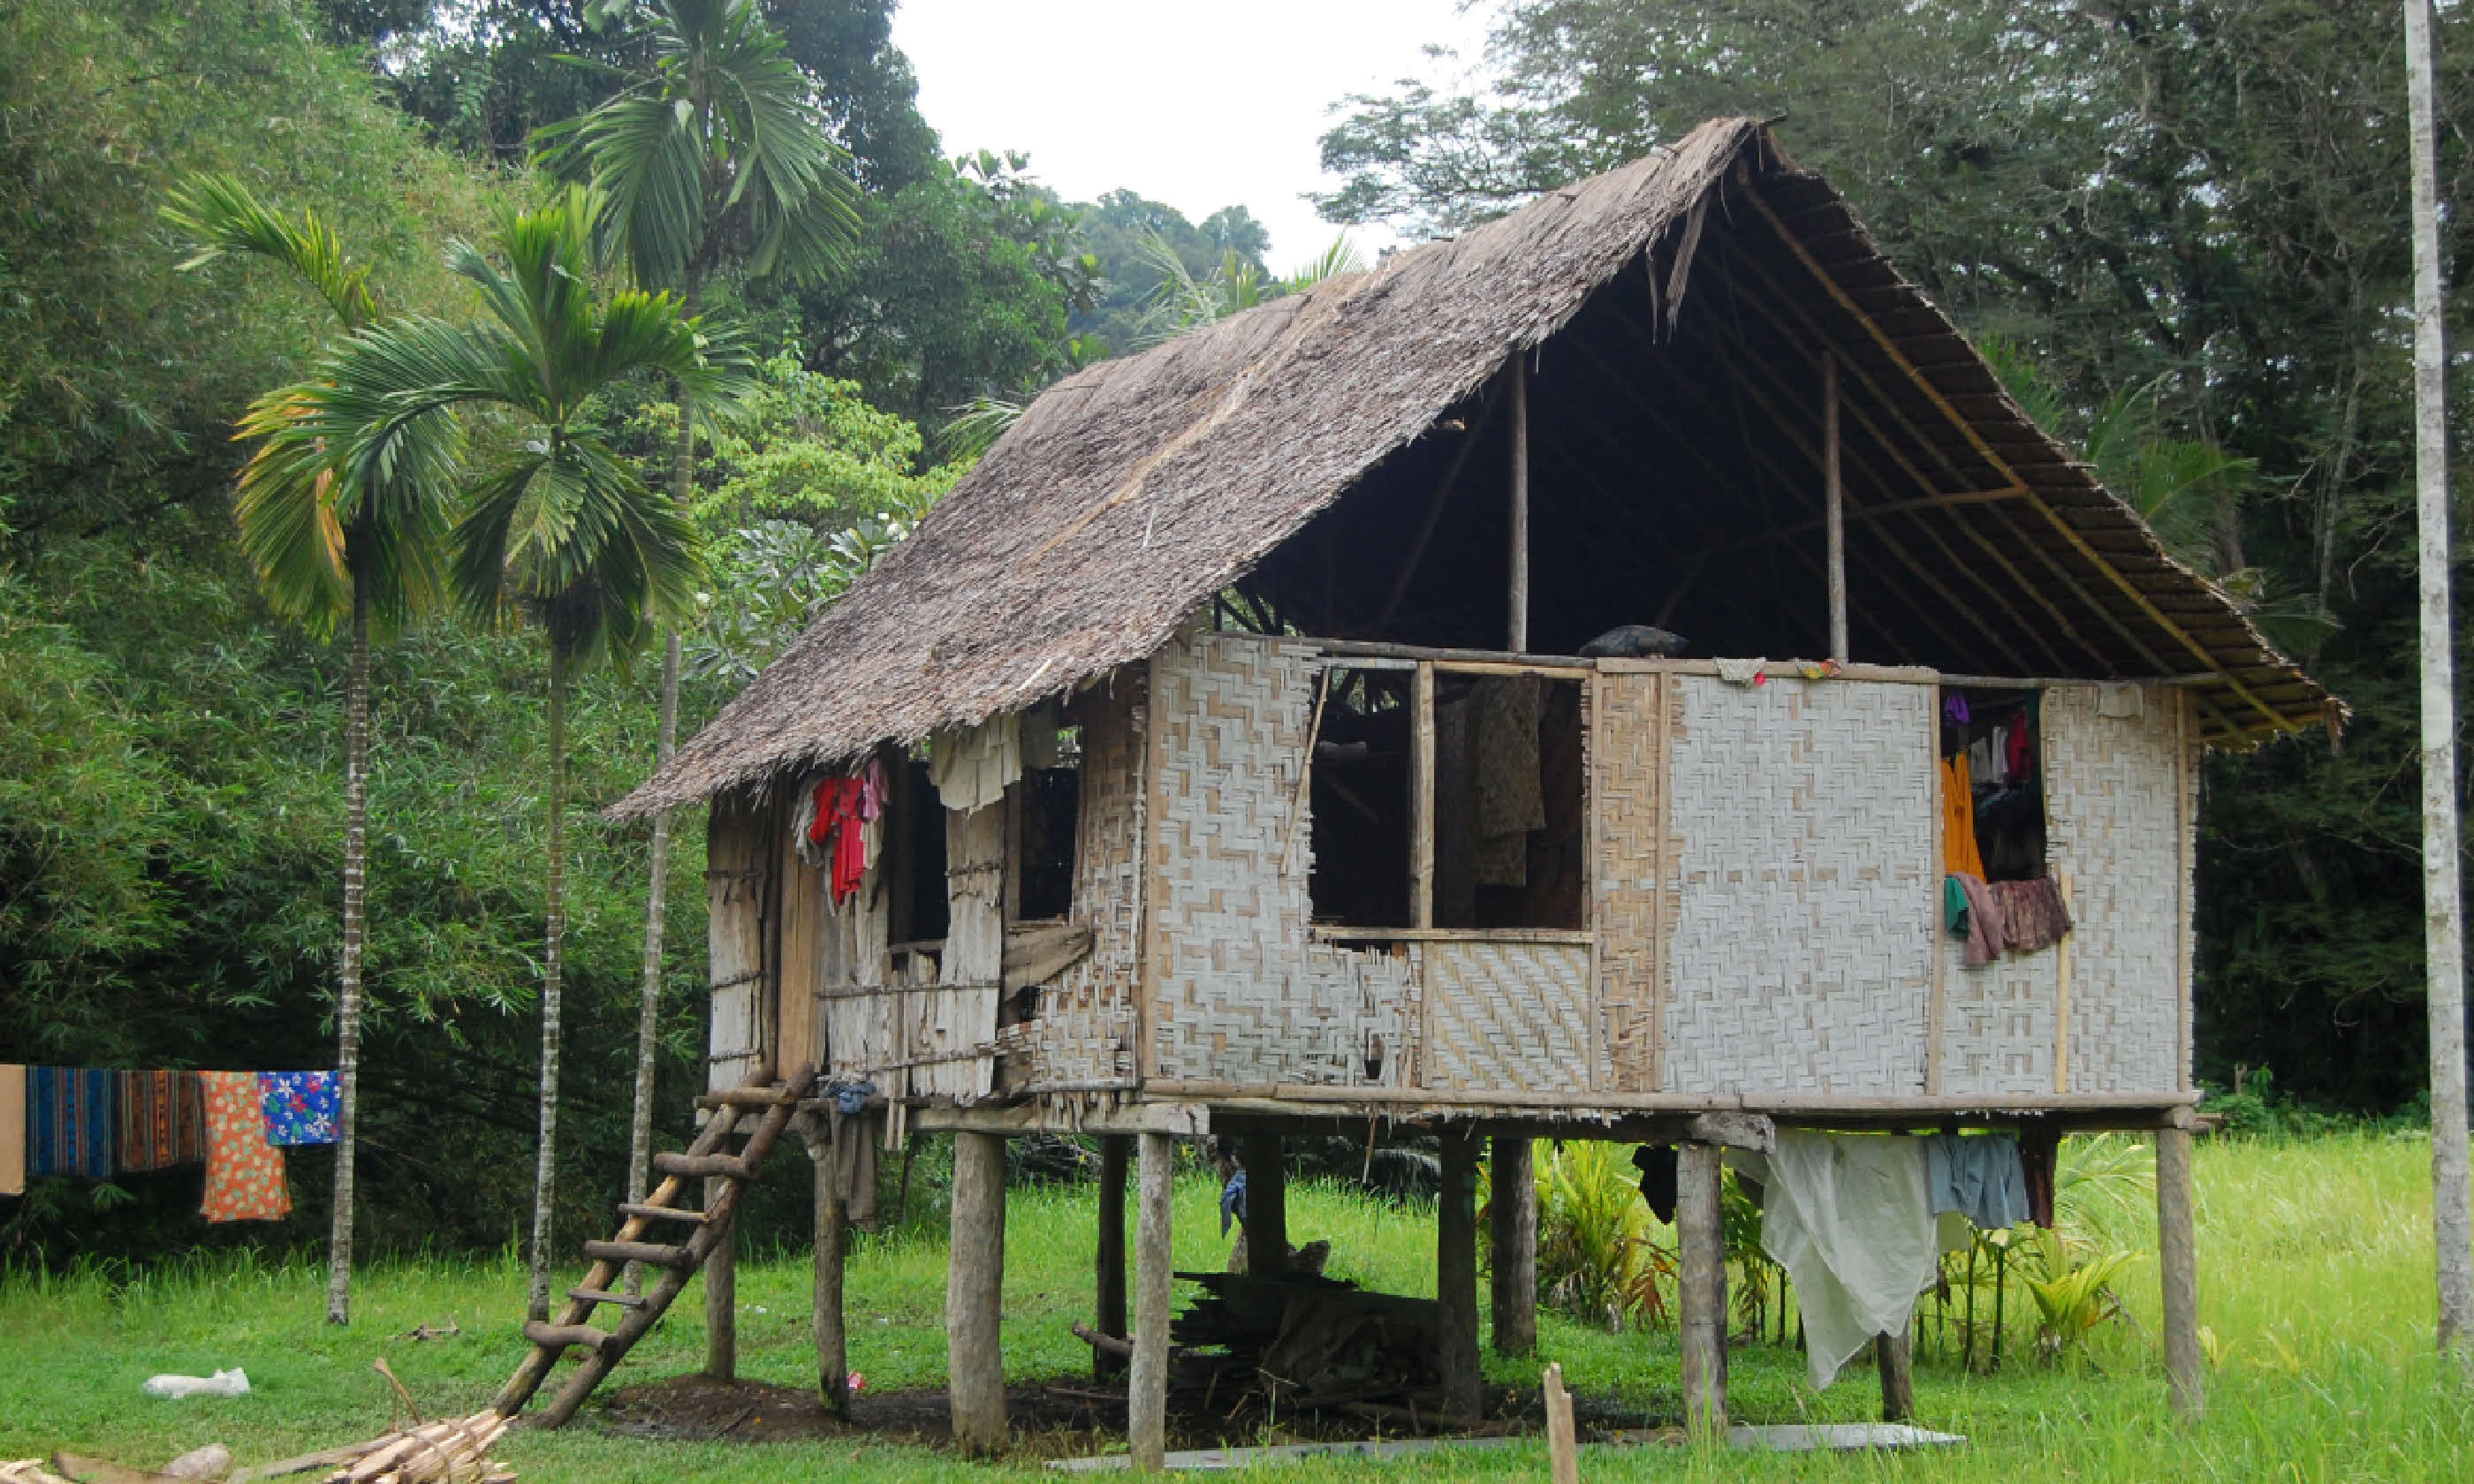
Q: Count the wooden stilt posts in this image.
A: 11